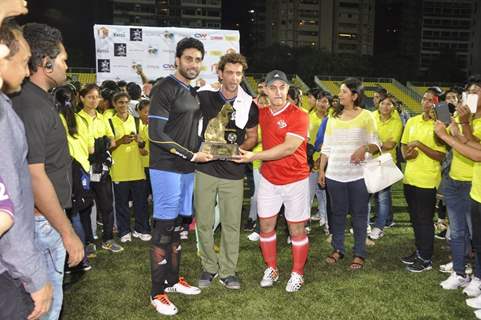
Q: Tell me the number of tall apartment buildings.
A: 3